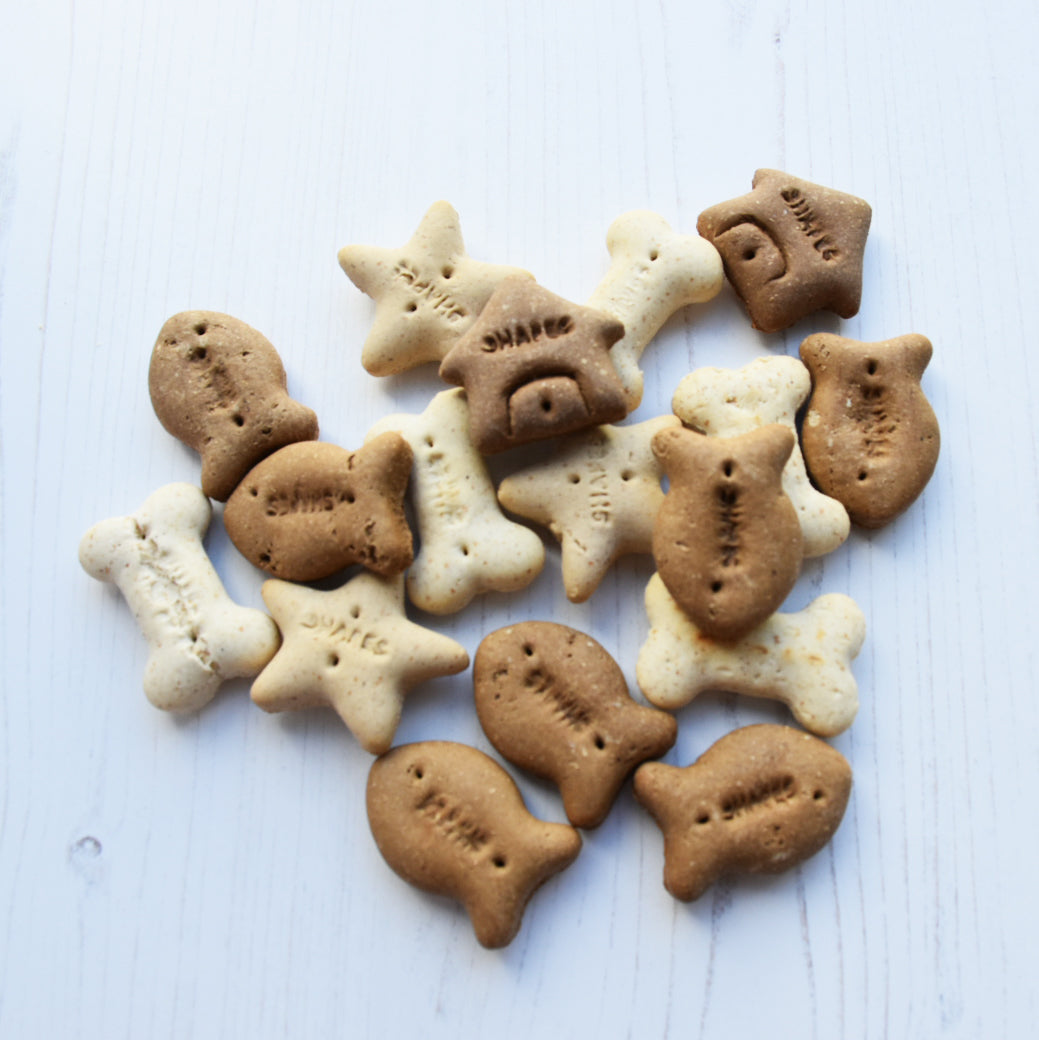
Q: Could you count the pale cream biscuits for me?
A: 8